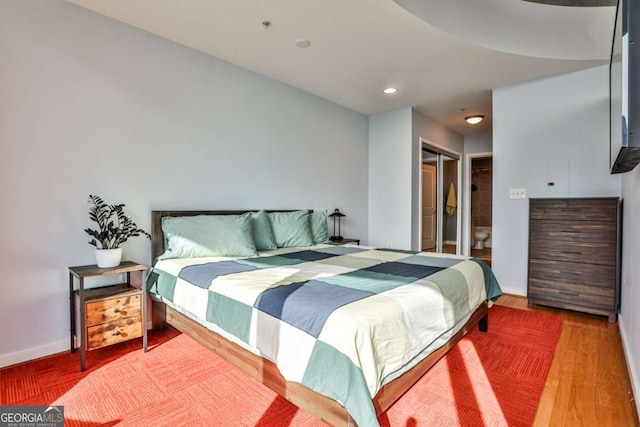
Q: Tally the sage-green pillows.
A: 4